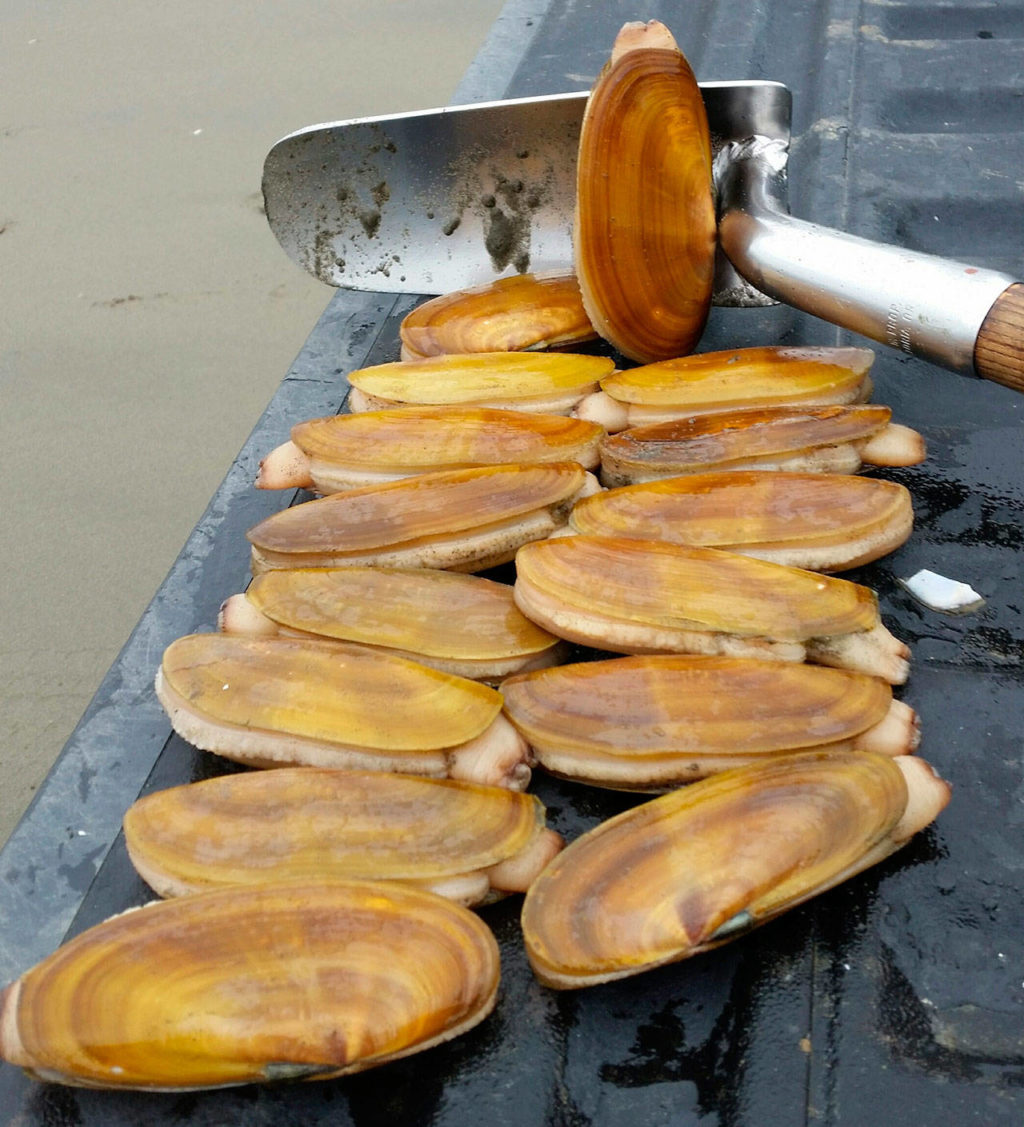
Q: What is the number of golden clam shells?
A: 15